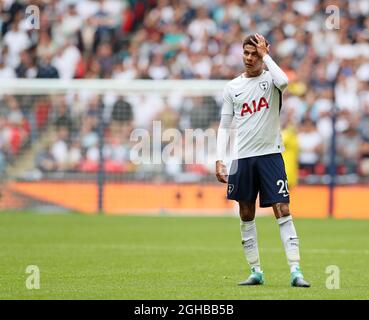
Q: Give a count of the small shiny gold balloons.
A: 0